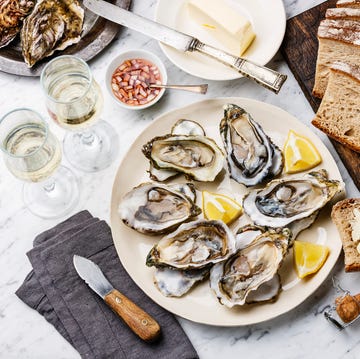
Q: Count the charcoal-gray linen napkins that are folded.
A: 1